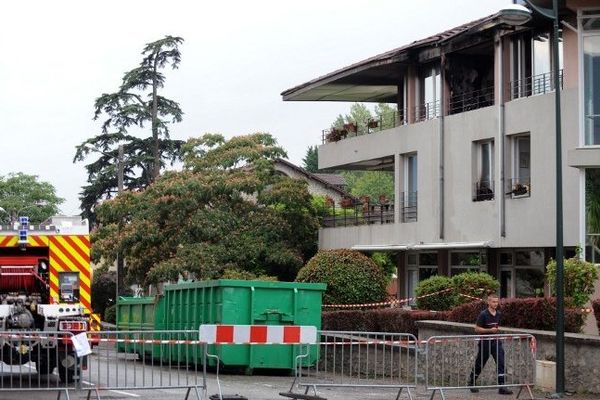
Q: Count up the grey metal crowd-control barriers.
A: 4